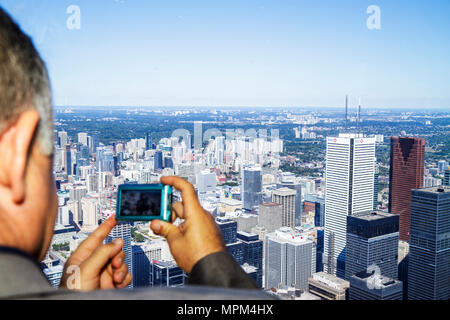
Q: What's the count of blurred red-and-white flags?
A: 0